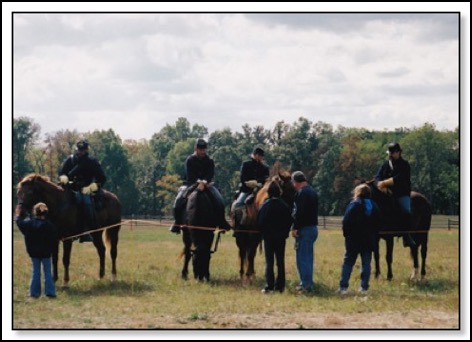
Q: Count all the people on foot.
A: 4